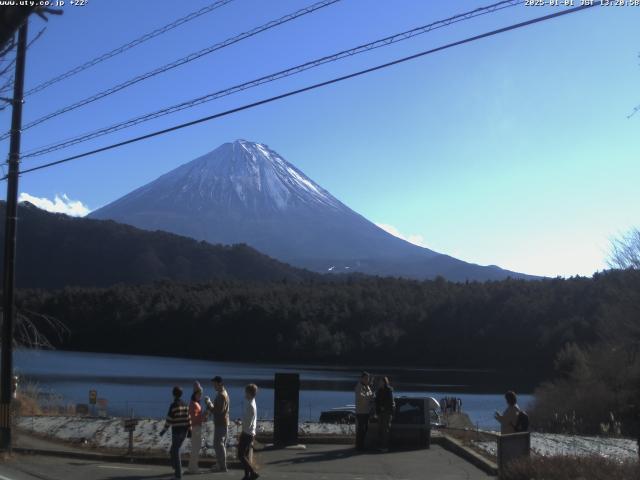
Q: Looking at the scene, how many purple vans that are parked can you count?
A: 0